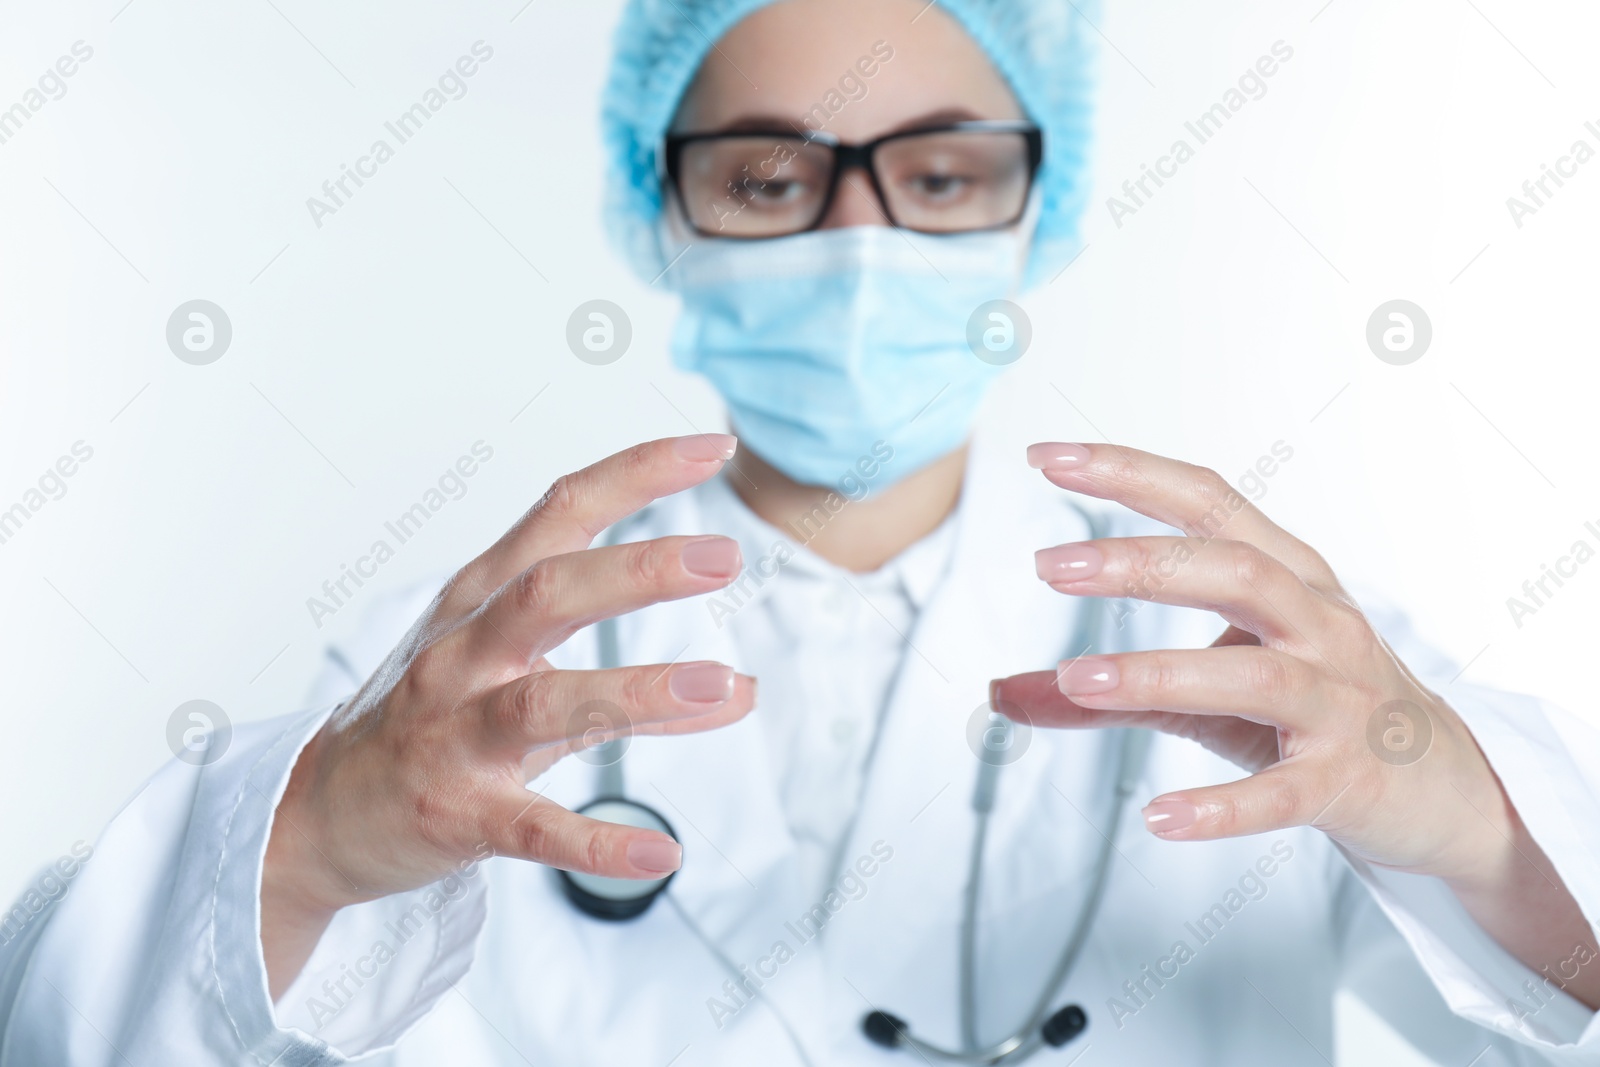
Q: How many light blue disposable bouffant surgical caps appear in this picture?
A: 1